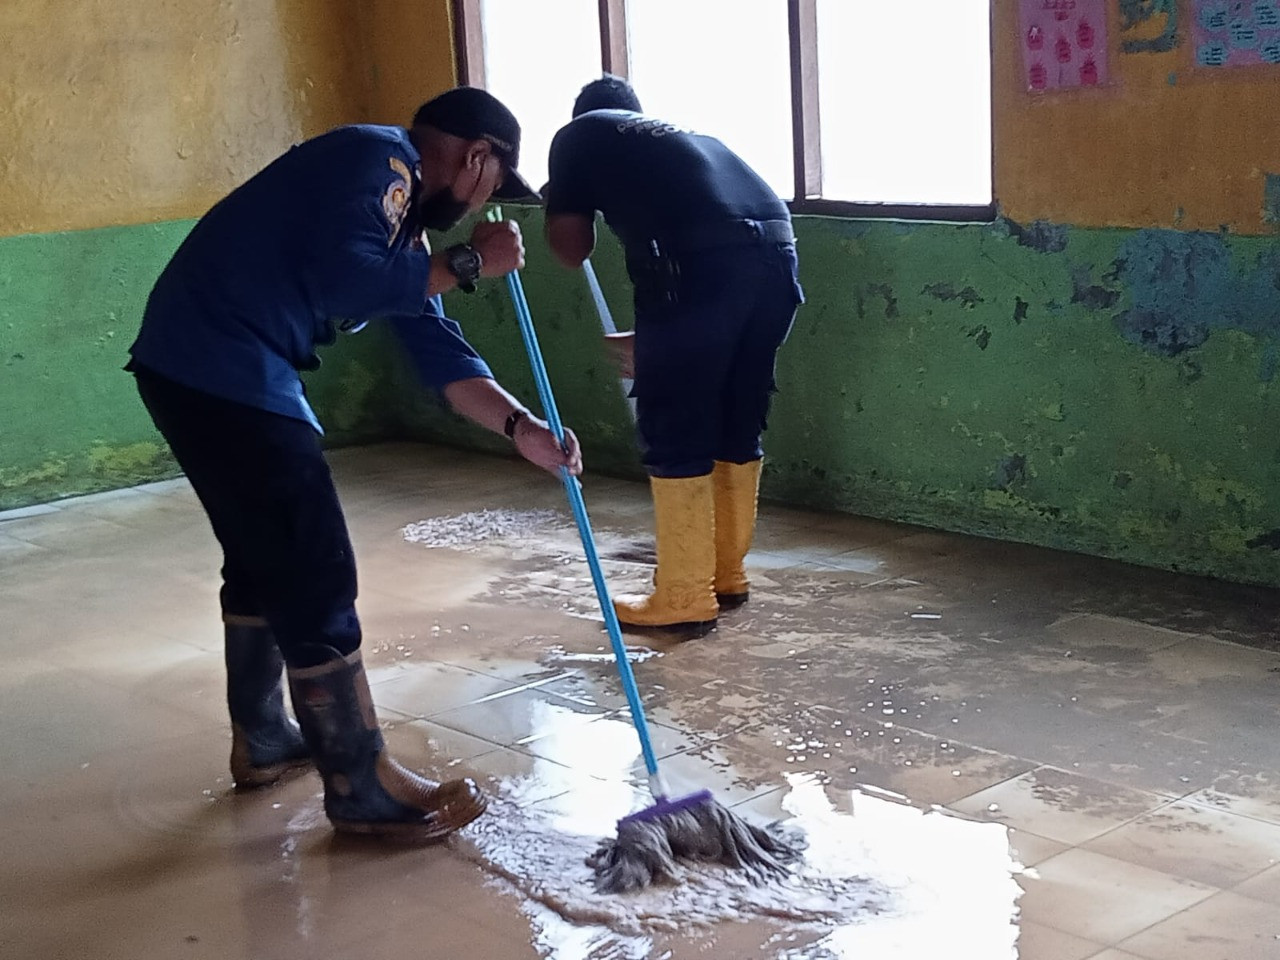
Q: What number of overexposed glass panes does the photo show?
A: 3